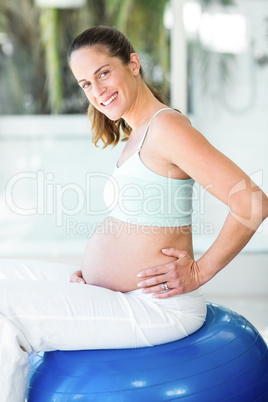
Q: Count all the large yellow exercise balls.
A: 0